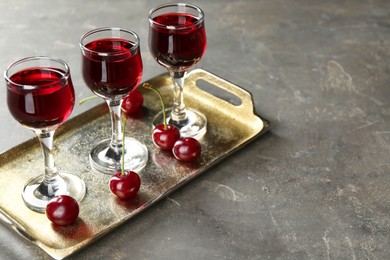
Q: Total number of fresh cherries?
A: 5